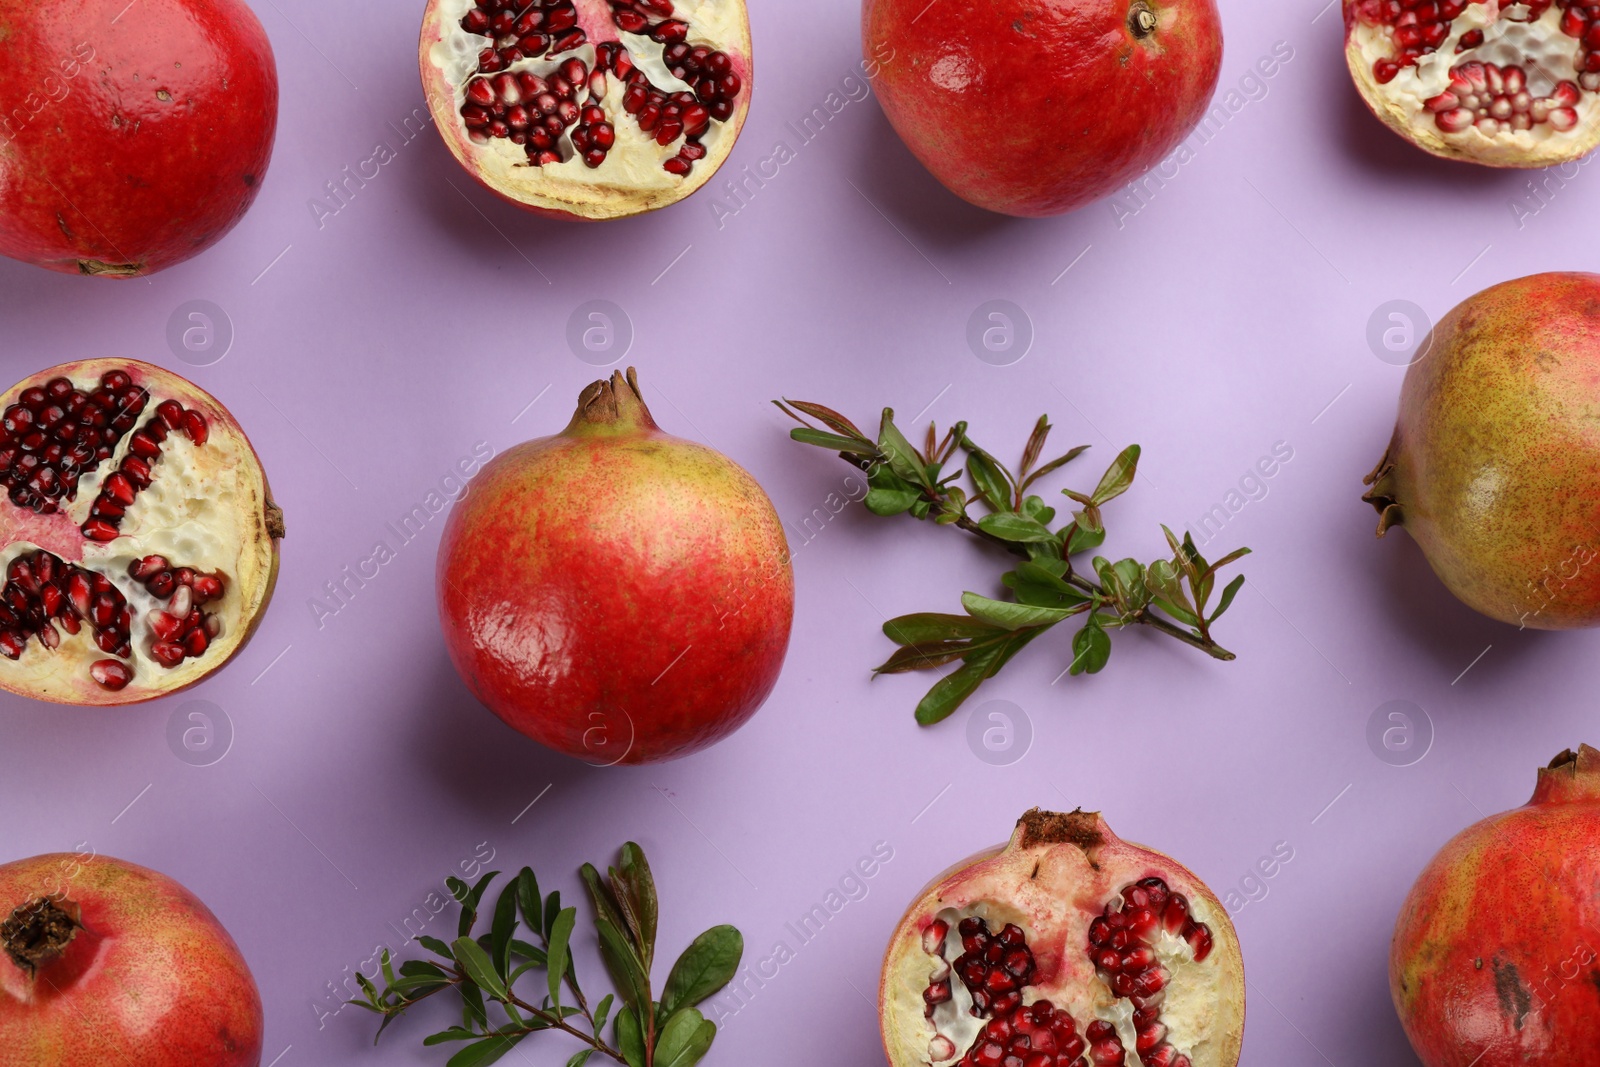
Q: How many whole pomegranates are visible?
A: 6